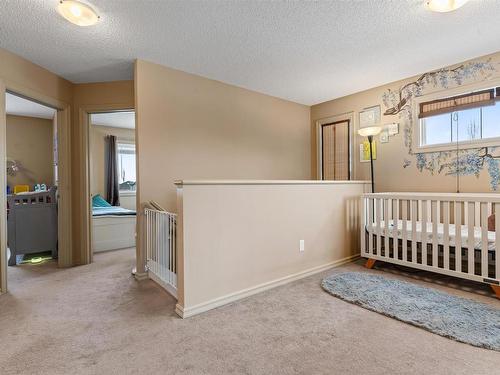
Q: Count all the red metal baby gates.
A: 0